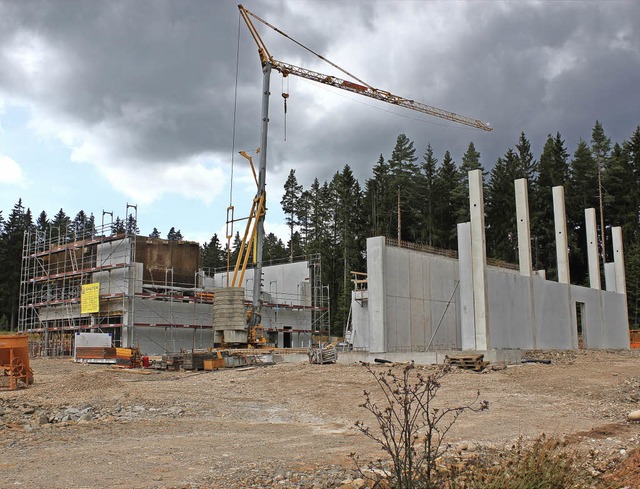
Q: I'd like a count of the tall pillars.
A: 5